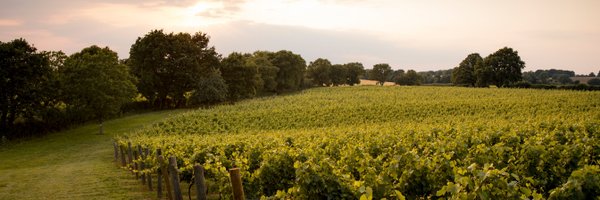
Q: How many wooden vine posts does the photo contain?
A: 11